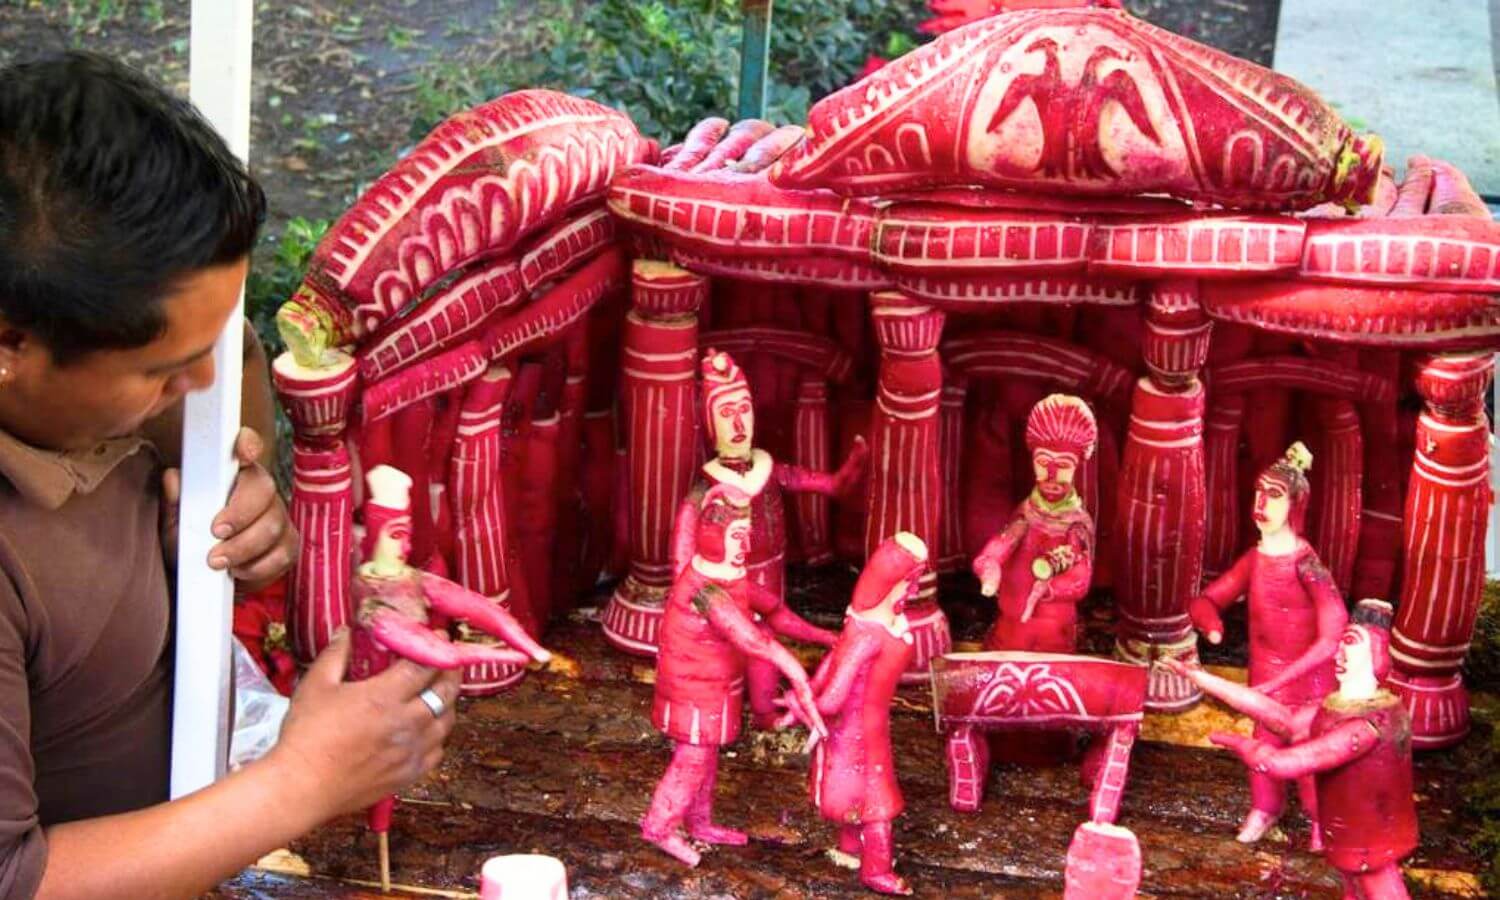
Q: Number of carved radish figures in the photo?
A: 7